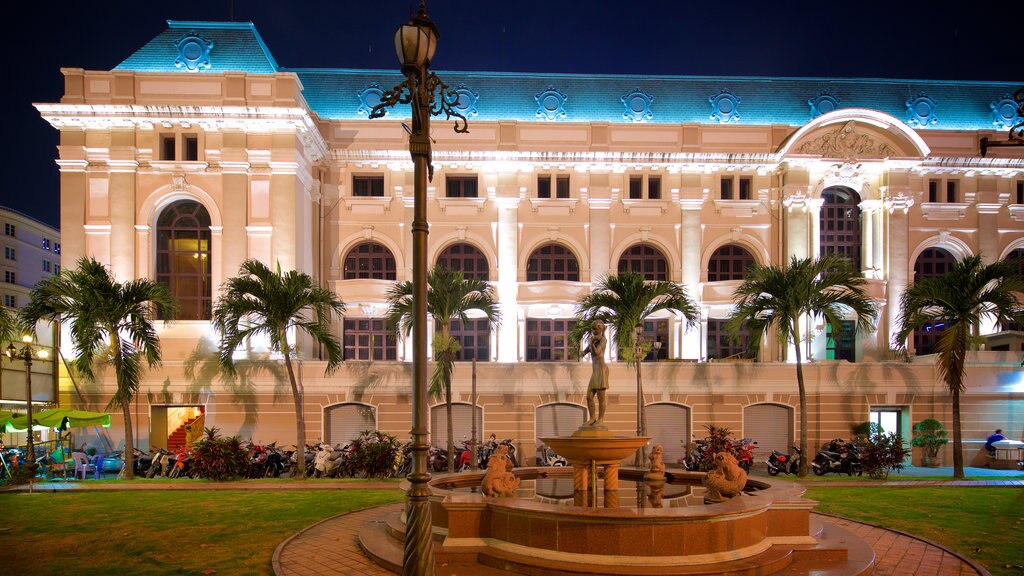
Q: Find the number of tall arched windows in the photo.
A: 2